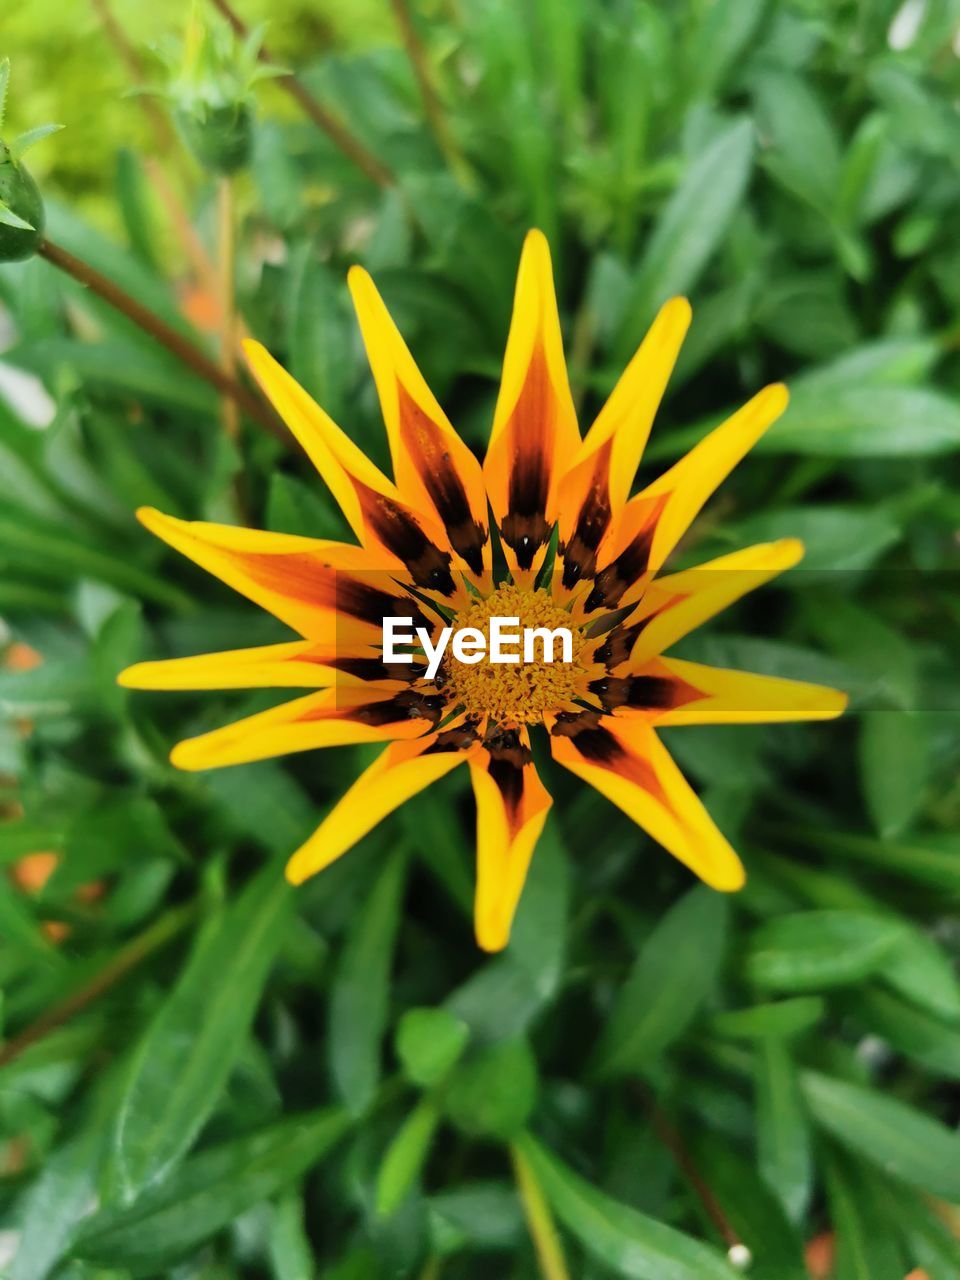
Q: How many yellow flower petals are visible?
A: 13